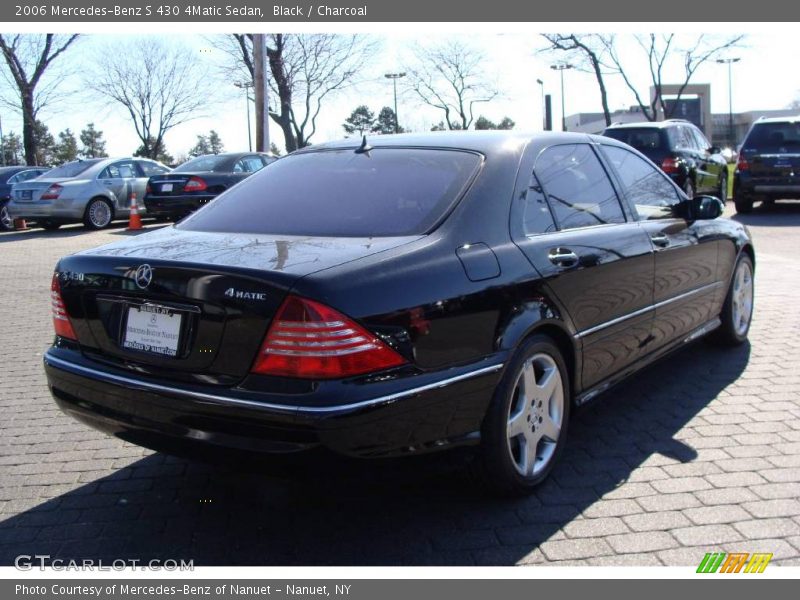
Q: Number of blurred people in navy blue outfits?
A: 0